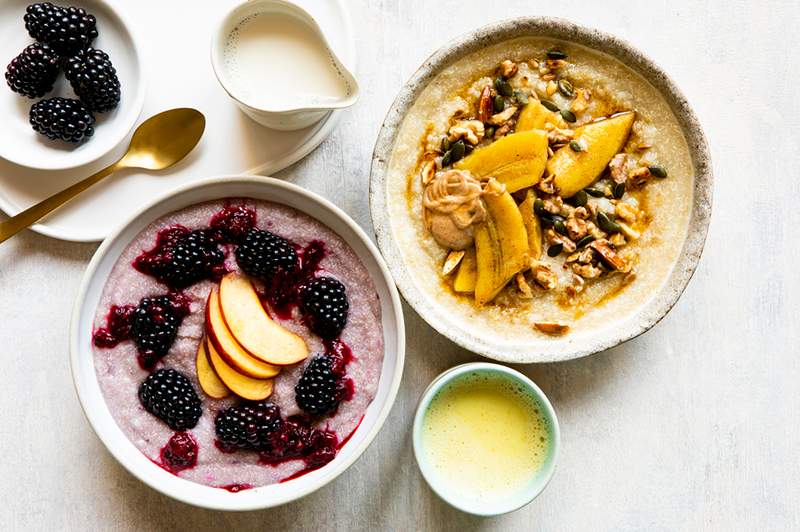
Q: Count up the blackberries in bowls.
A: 11